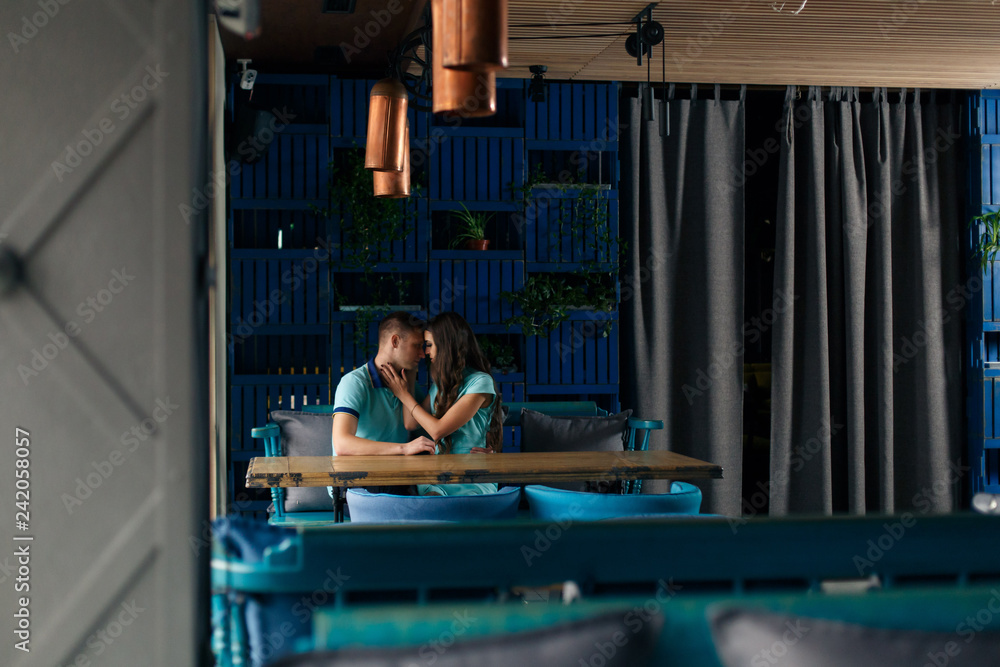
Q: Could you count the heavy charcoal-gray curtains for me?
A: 2